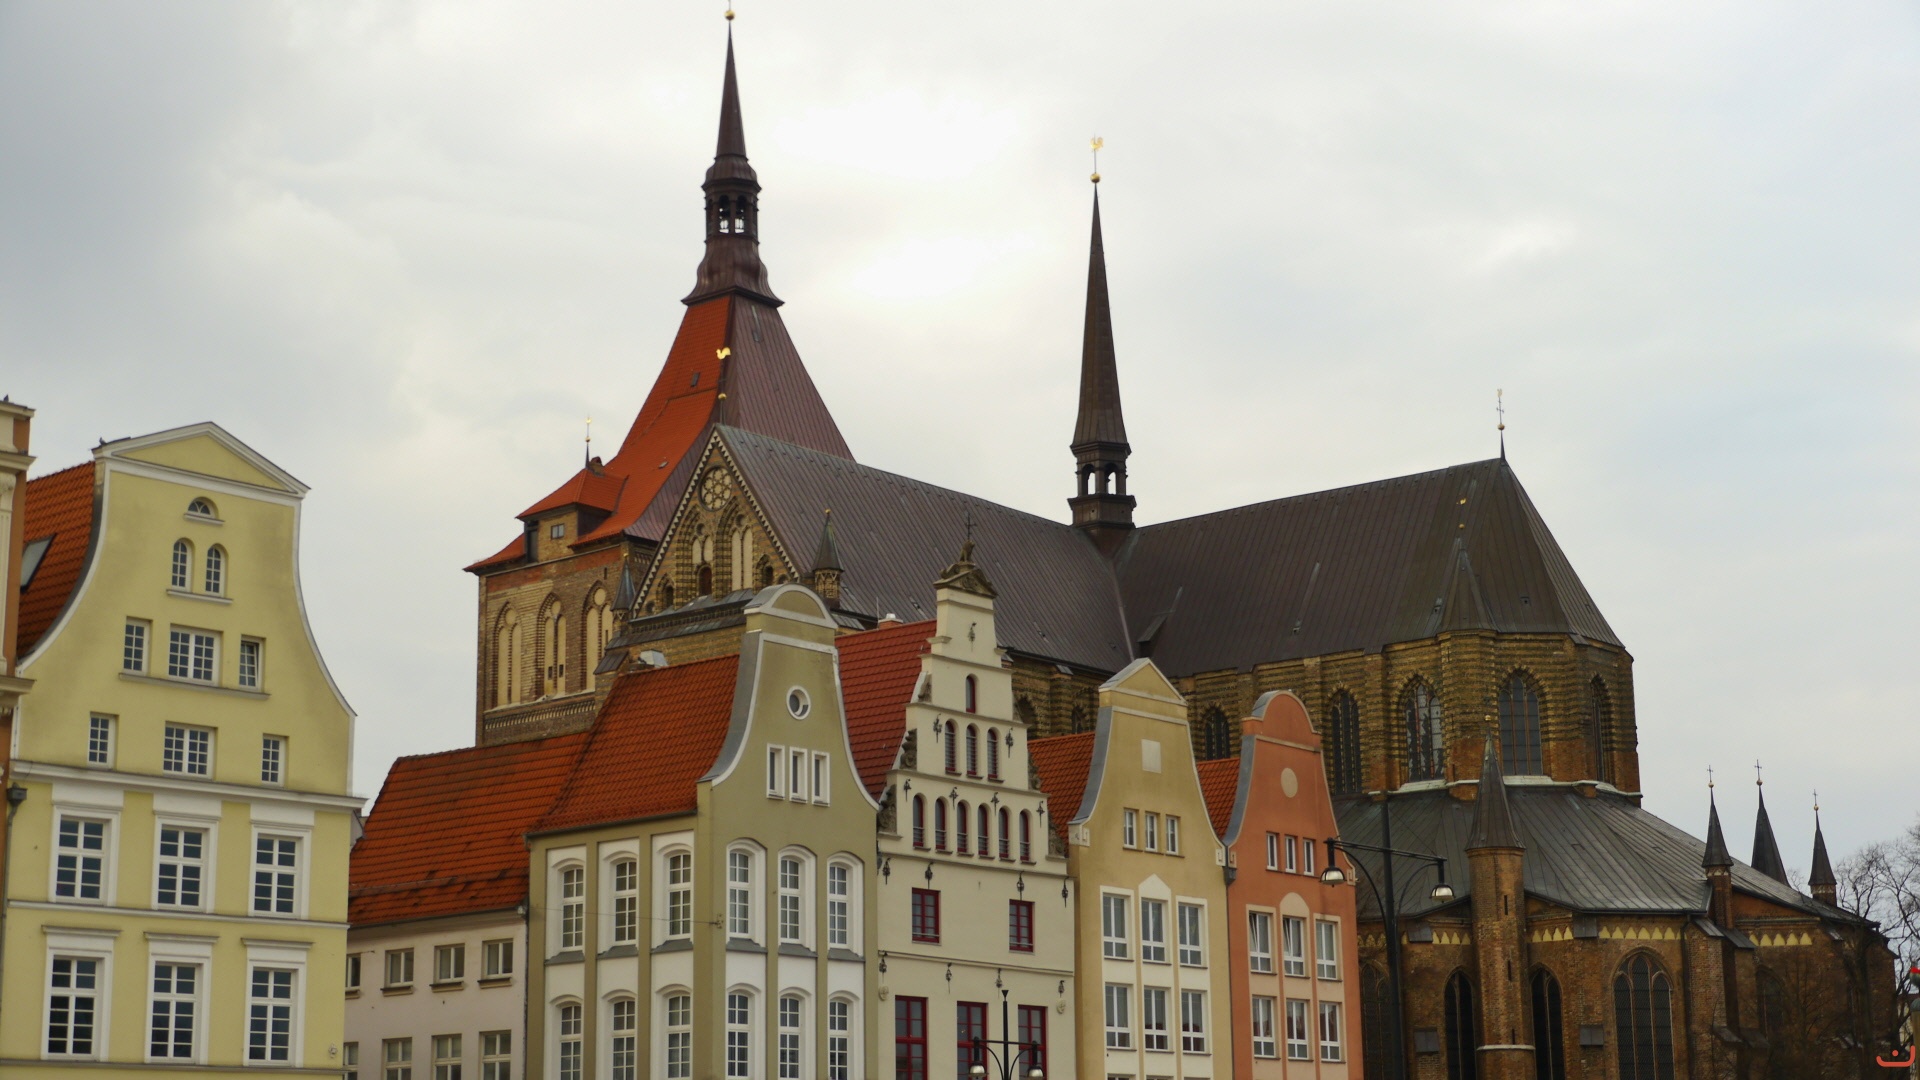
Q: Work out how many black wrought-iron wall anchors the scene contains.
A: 15